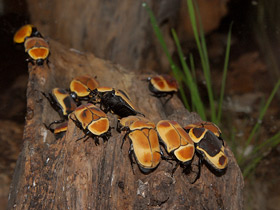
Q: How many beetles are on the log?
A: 13